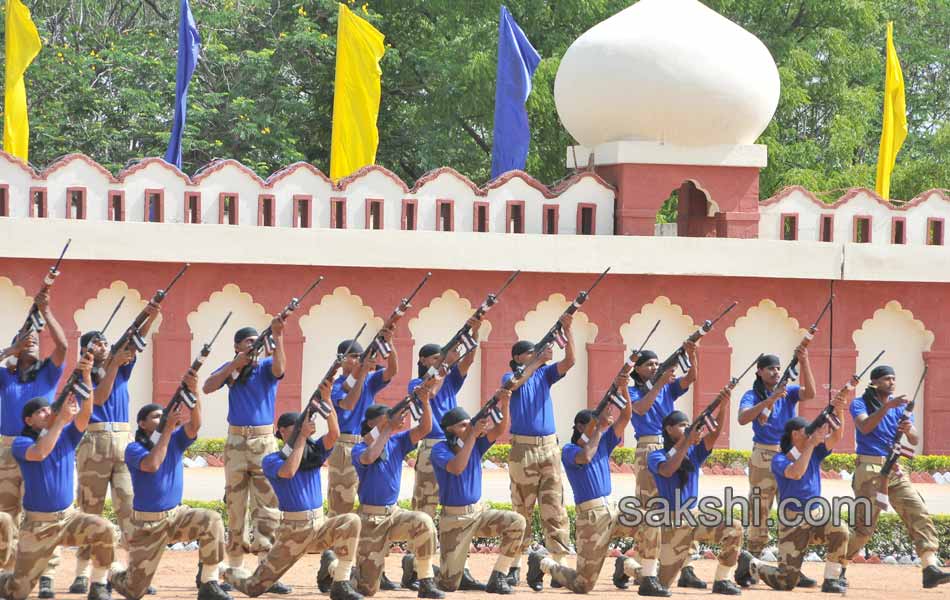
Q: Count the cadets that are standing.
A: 9